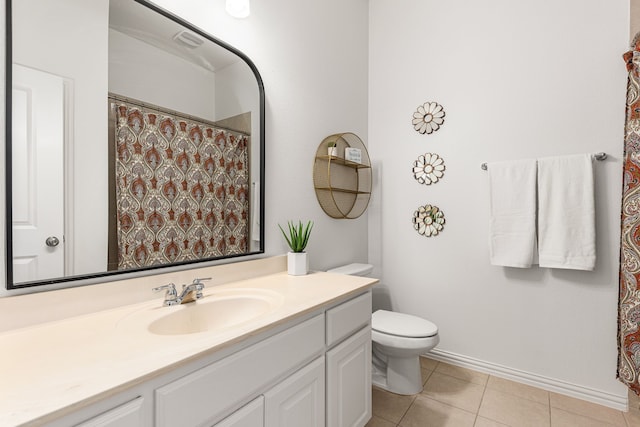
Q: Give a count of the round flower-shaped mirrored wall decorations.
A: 3